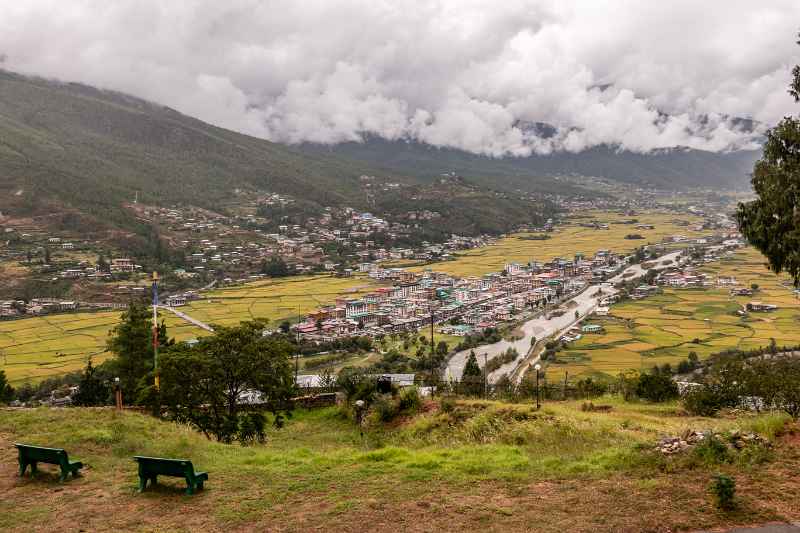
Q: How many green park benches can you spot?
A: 2